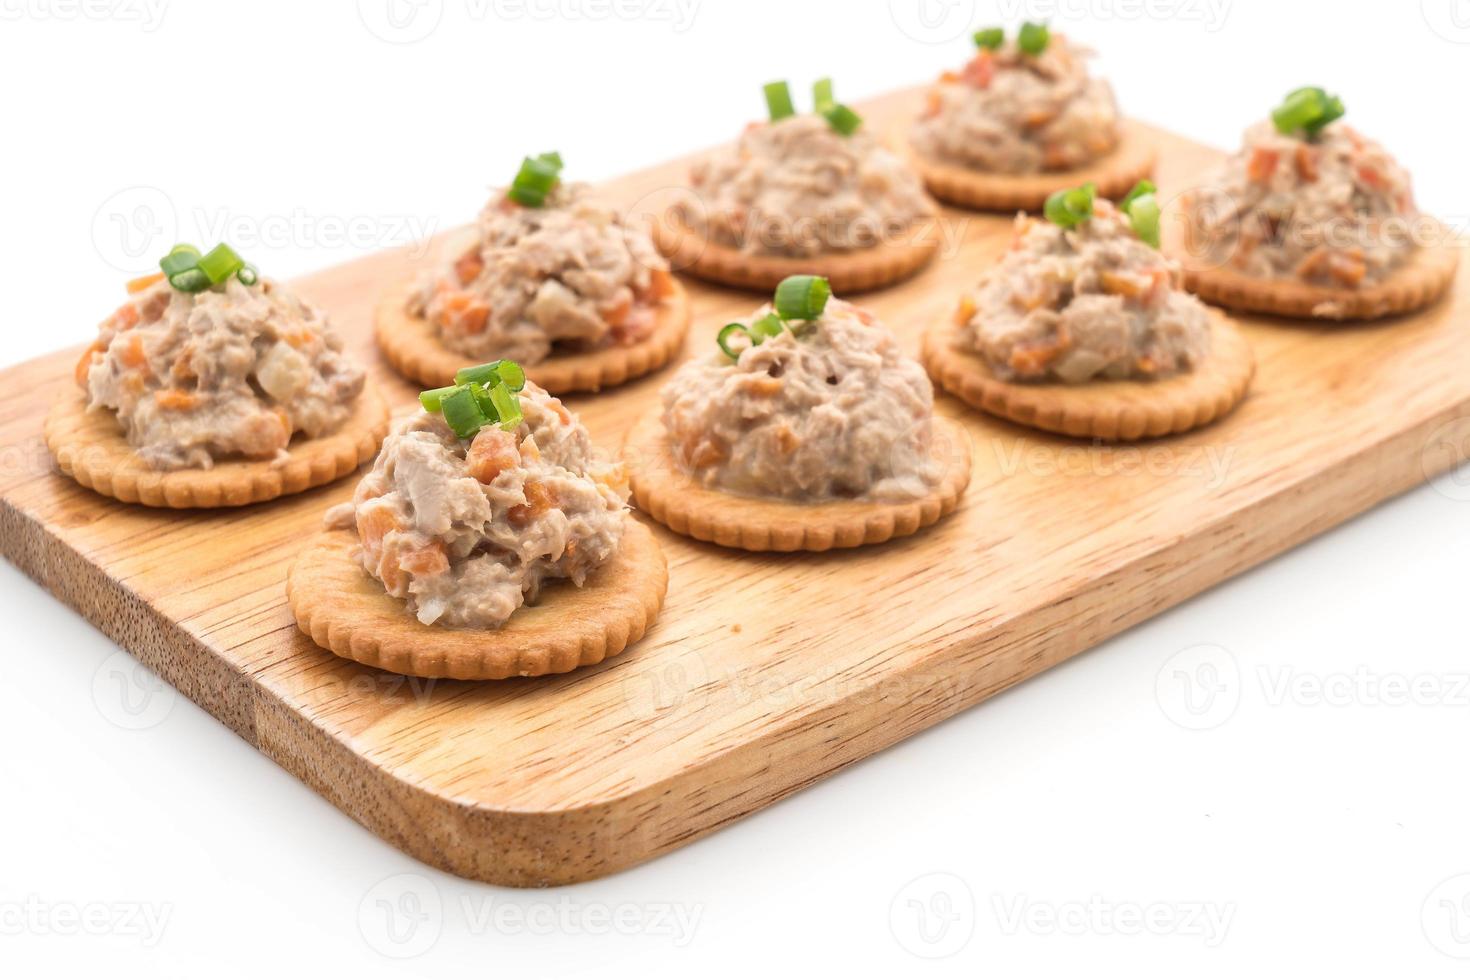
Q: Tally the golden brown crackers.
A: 8